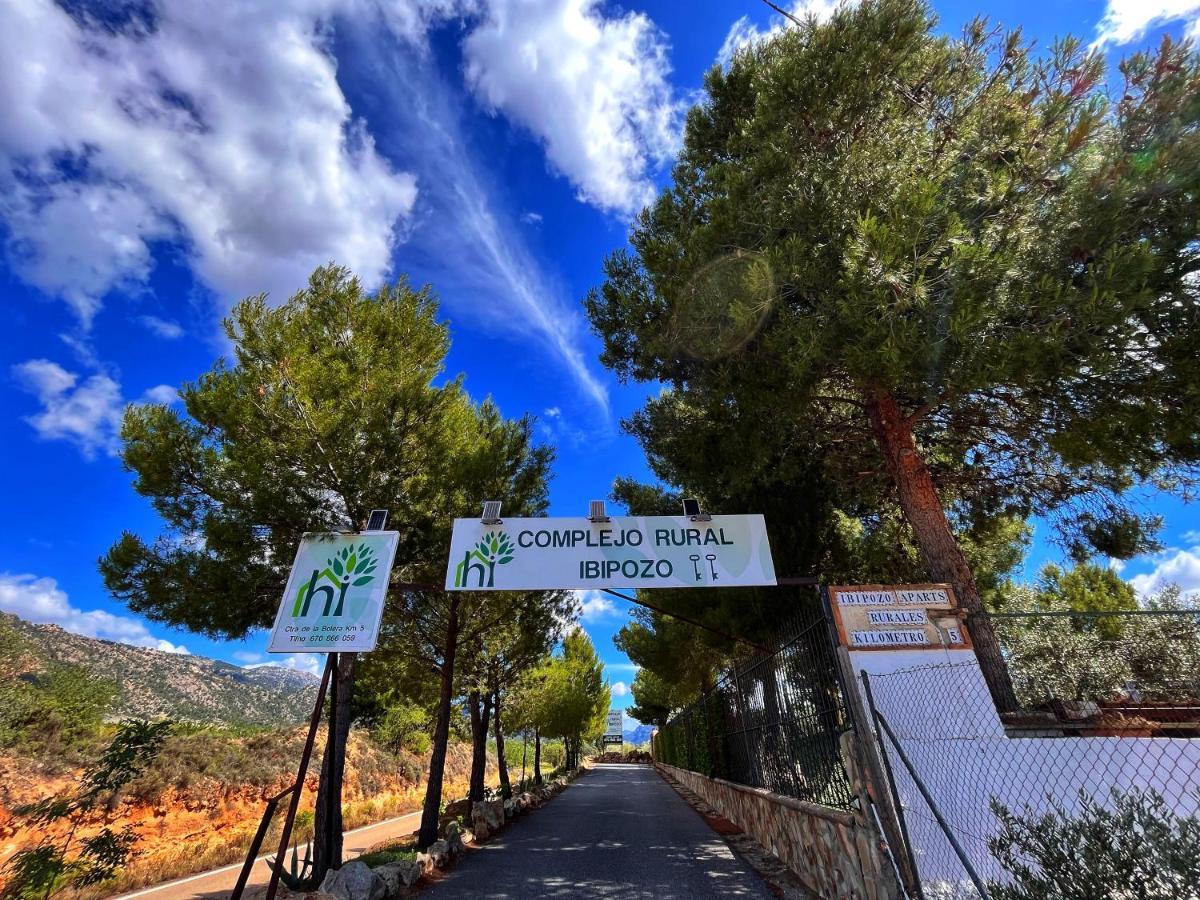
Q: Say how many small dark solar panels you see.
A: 4